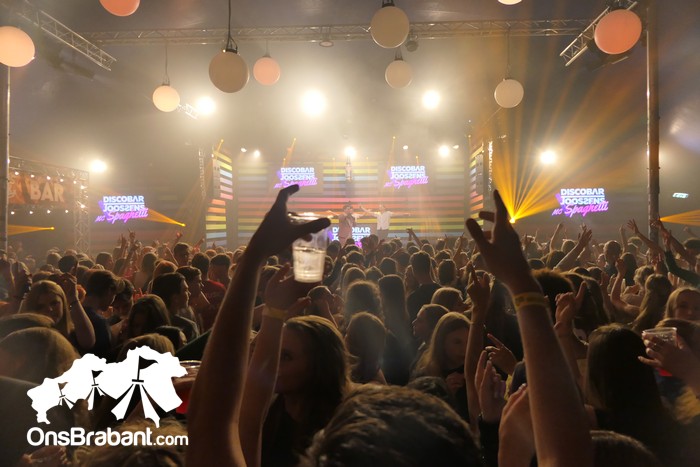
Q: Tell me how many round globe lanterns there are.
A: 10